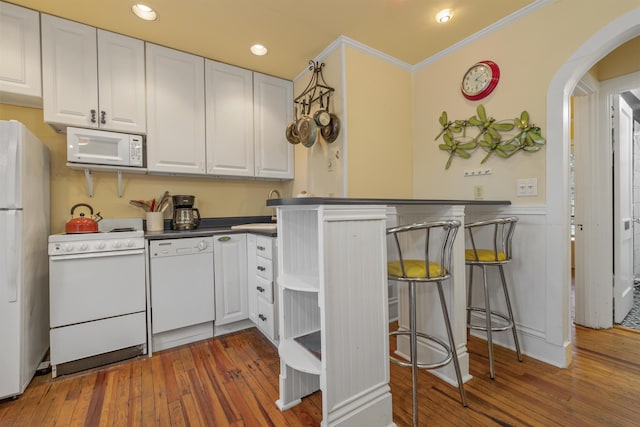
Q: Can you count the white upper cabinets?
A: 6